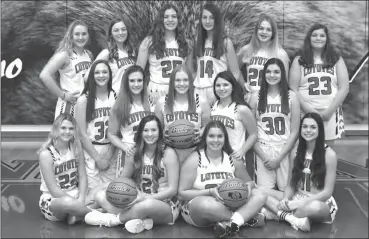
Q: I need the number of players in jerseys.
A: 15